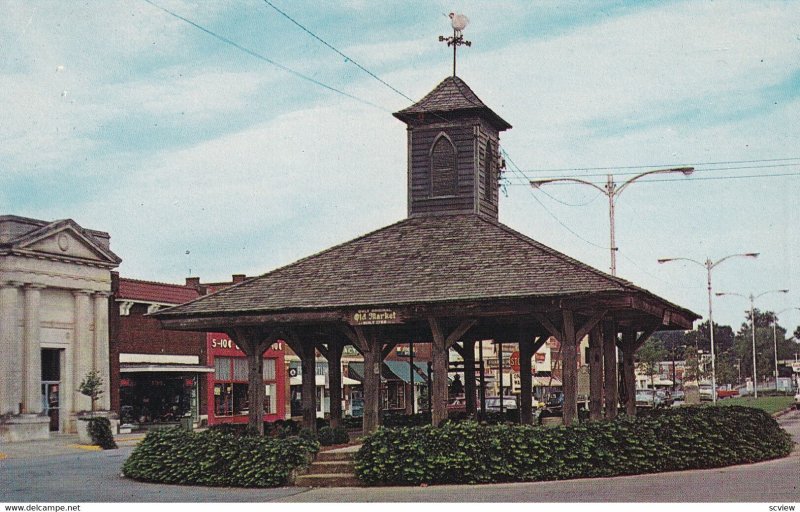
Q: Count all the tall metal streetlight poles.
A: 4